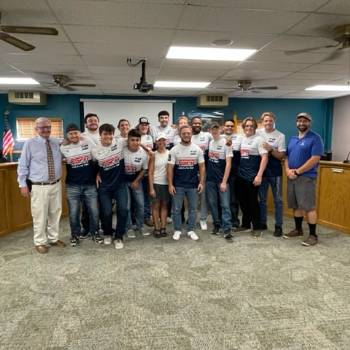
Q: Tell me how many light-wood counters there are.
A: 2